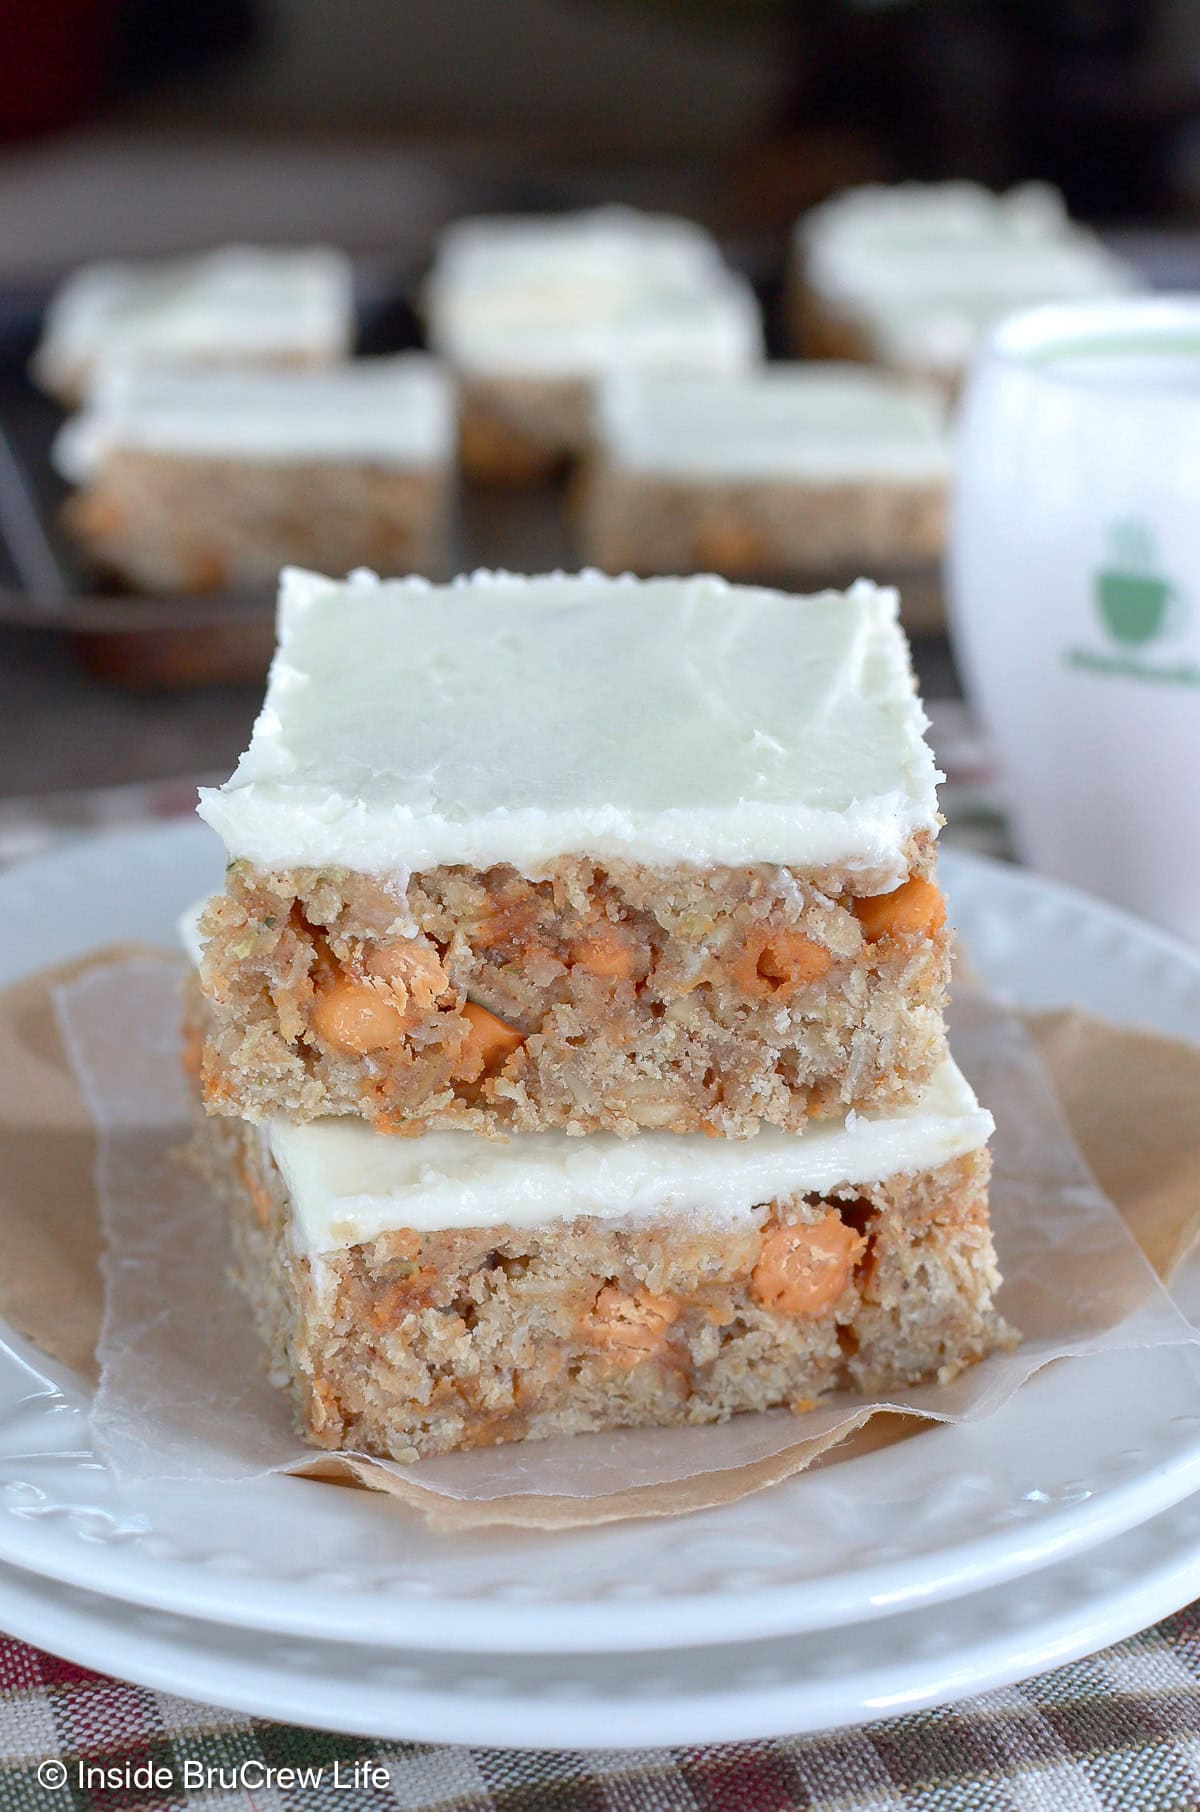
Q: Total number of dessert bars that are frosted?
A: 7